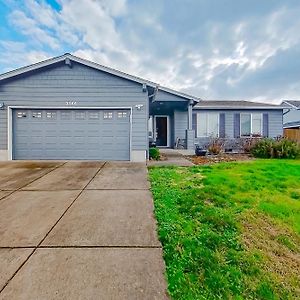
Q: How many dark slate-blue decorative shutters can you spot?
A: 4